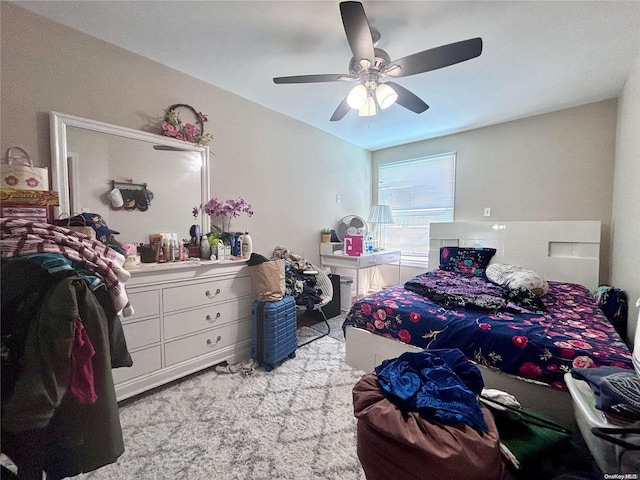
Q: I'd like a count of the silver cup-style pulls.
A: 3